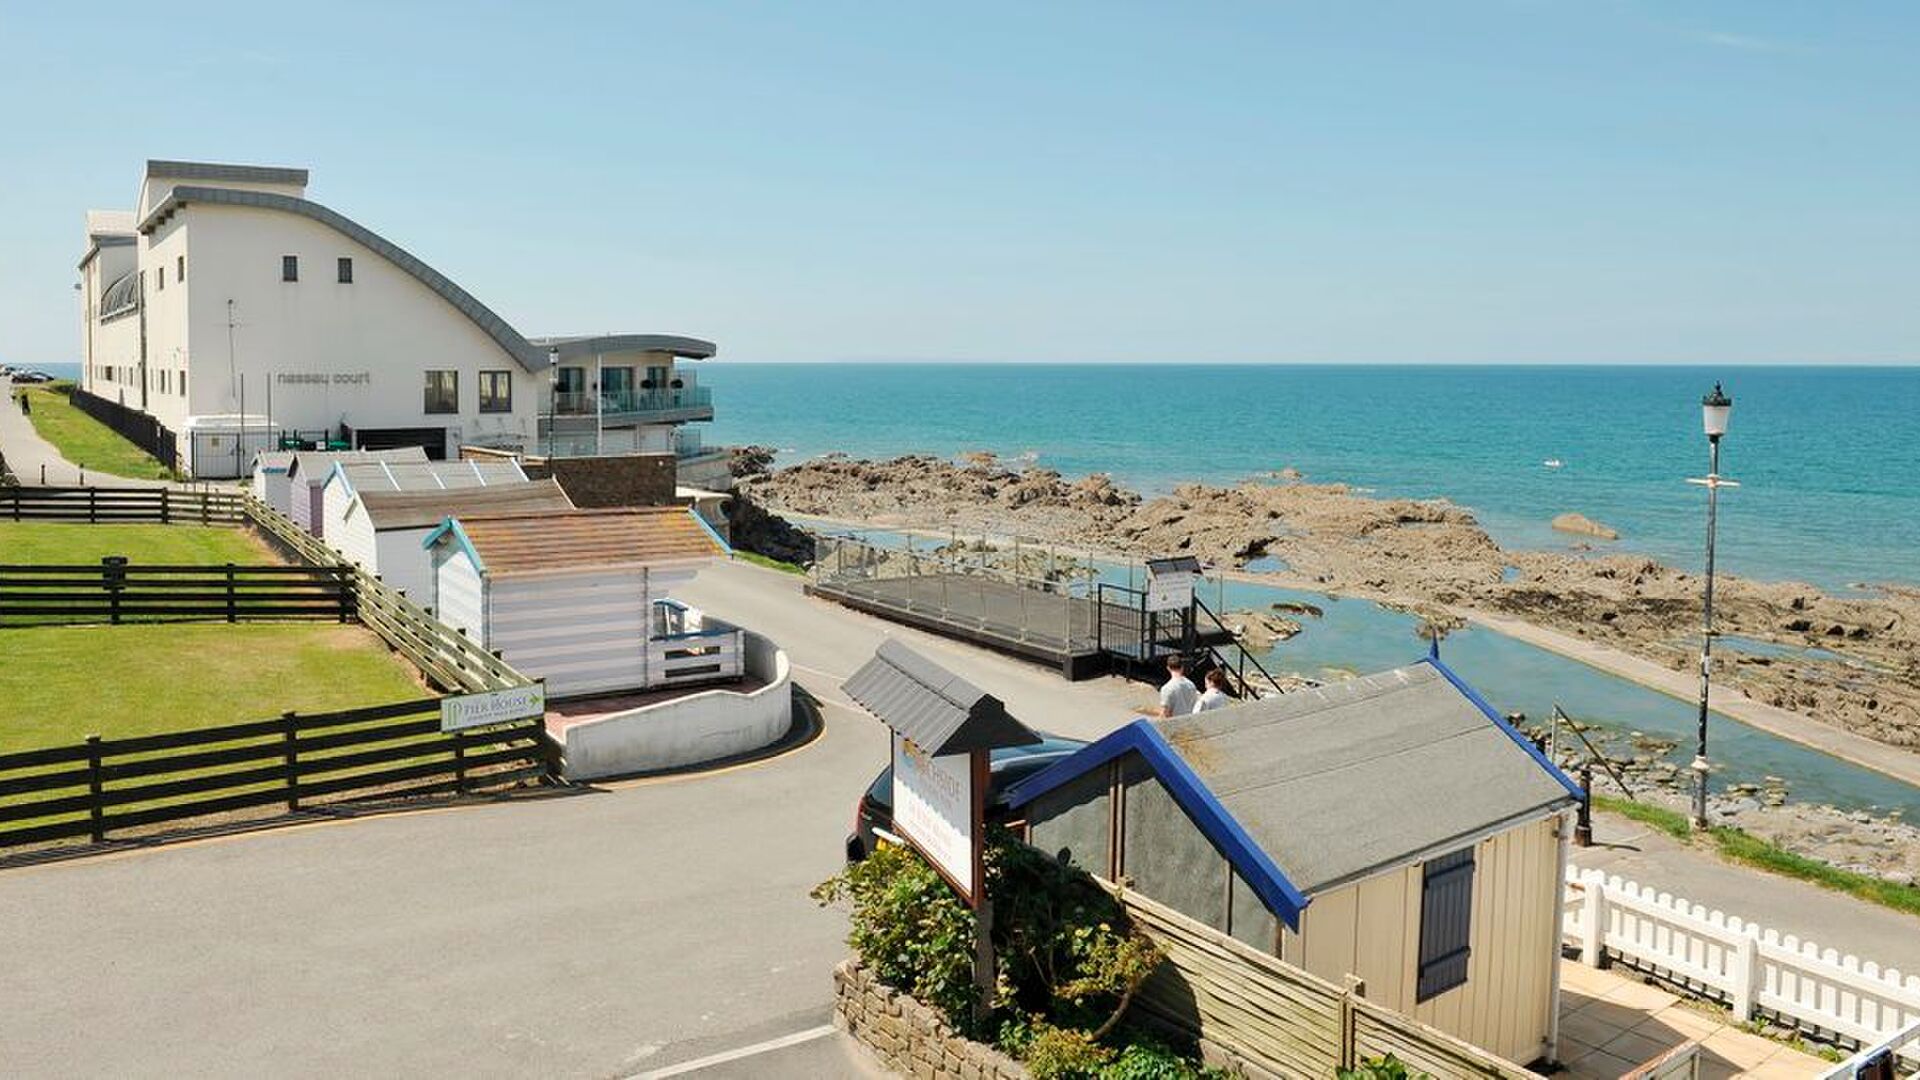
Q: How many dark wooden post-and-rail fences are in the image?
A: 3